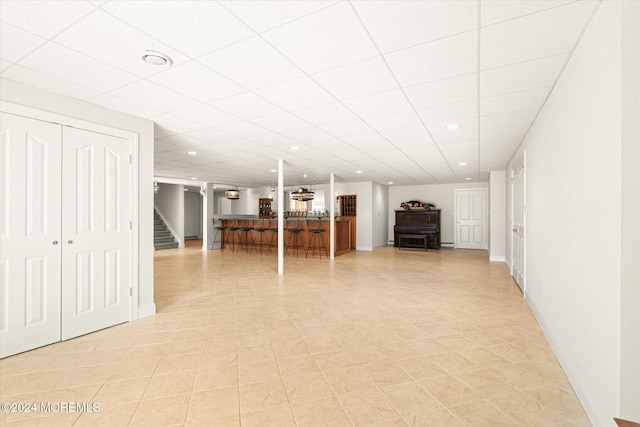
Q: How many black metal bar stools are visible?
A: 7